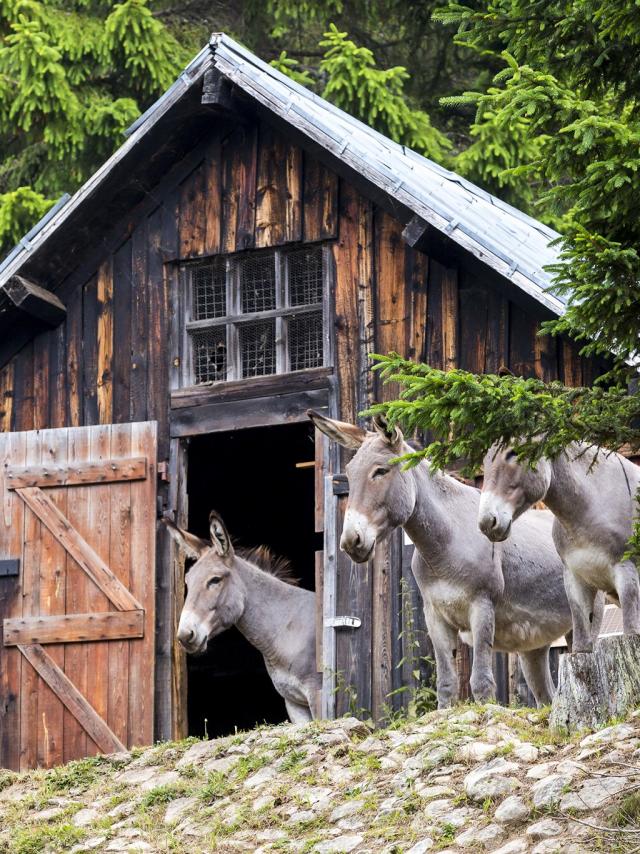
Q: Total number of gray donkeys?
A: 3